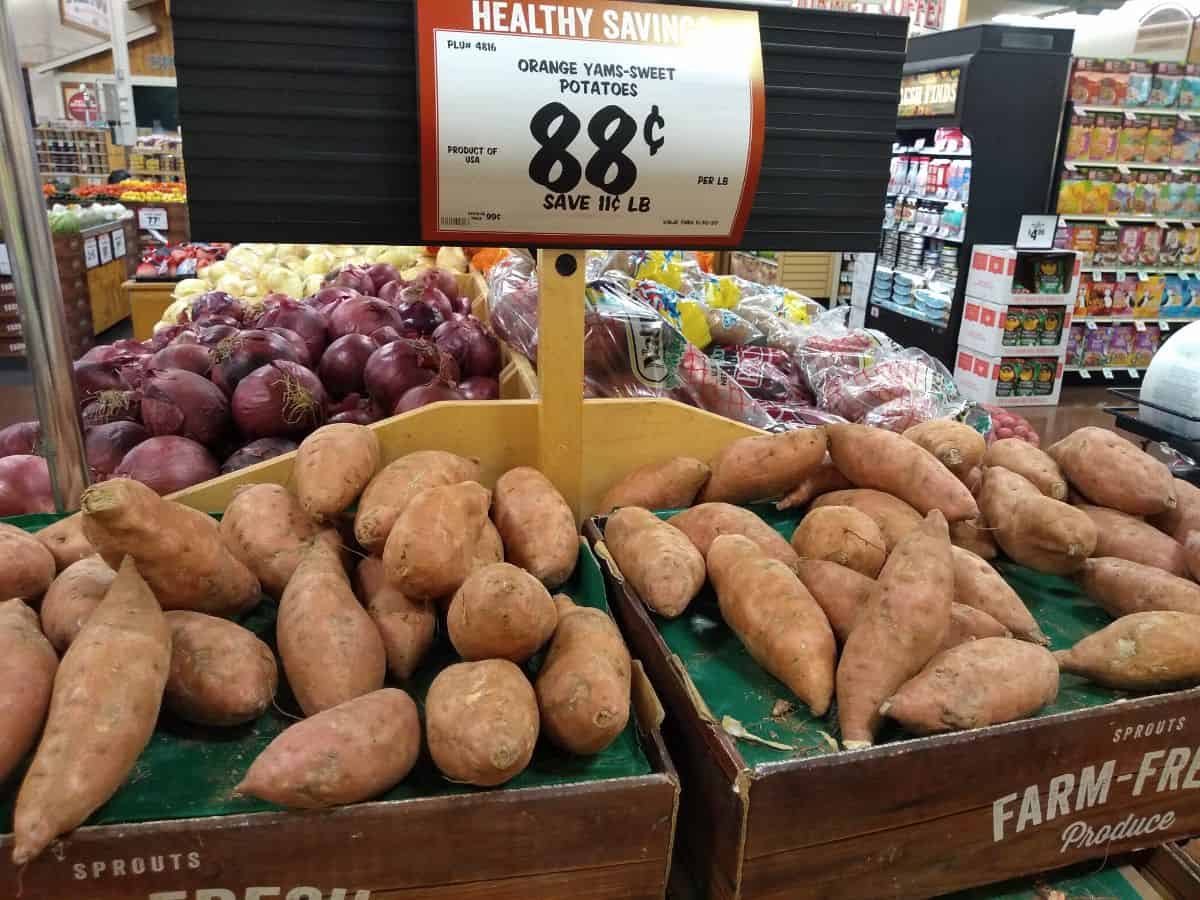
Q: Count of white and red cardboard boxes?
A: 3